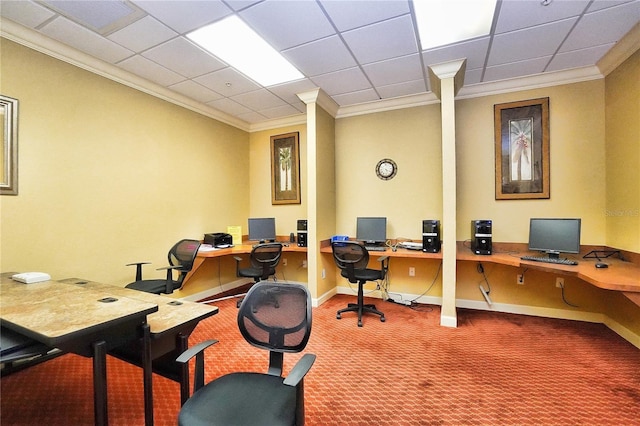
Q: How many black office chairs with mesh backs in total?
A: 4